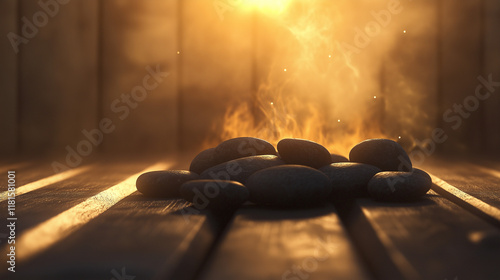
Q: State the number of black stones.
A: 11